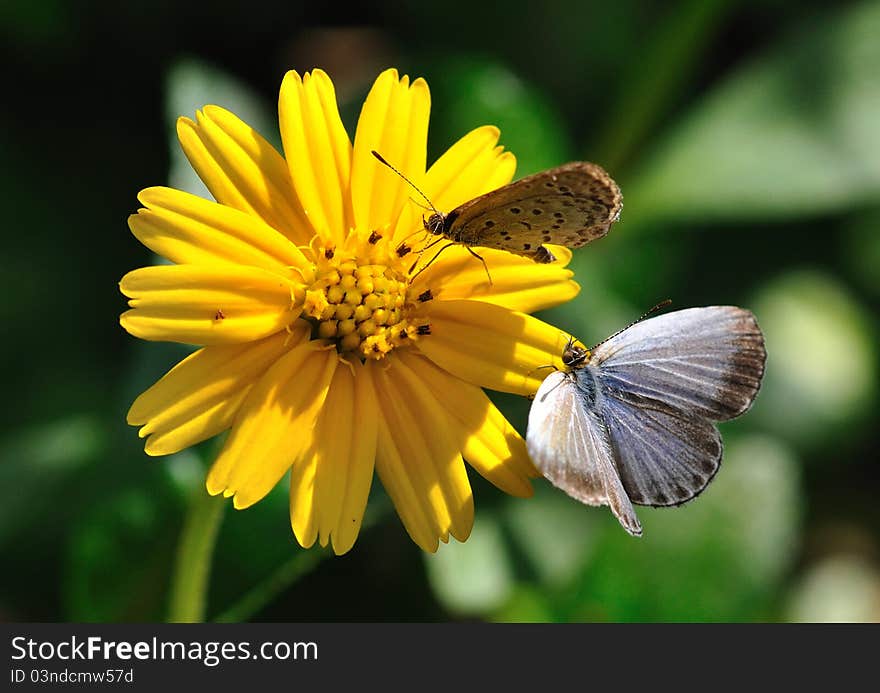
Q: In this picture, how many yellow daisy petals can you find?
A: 13